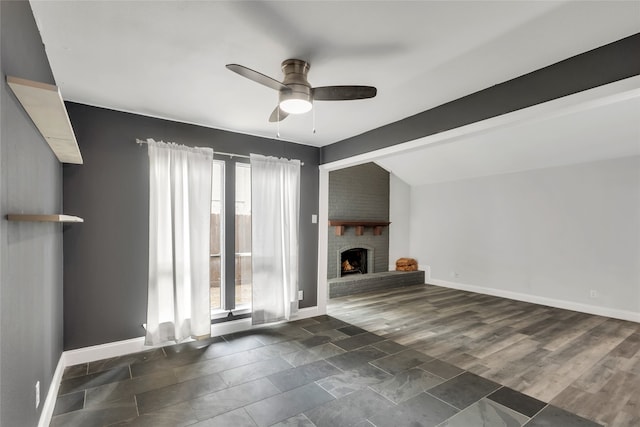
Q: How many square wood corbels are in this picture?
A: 3